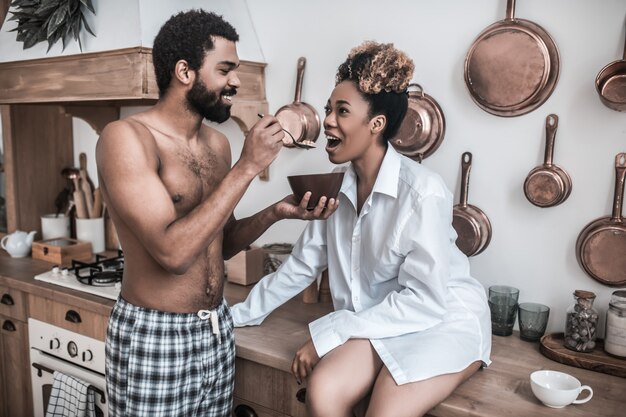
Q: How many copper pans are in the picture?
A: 7